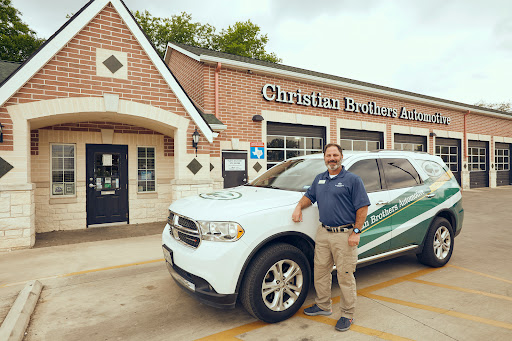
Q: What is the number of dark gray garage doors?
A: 6